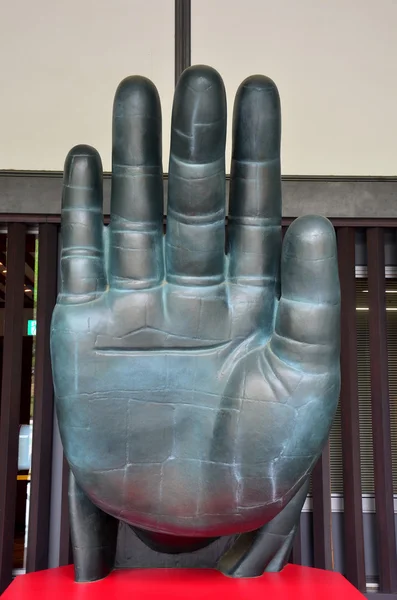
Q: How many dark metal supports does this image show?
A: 2